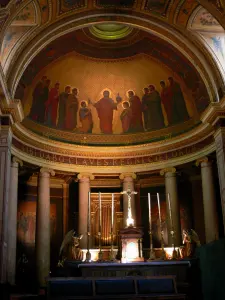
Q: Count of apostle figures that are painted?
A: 12